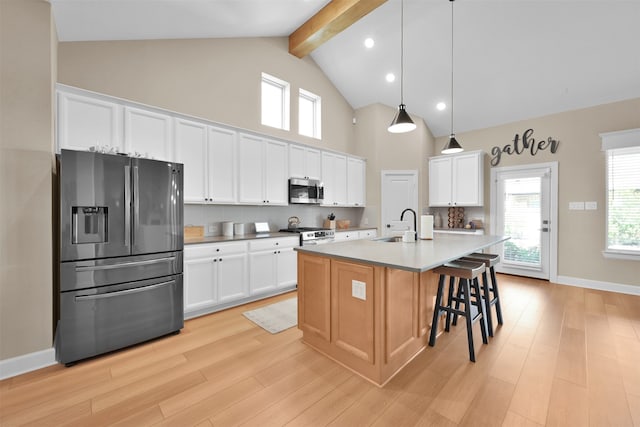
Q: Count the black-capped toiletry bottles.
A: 0